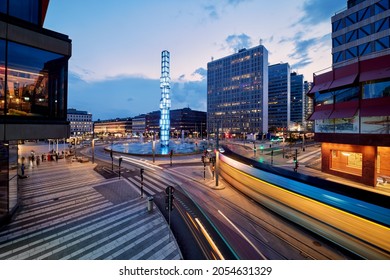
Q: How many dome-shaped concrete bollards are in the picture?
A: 0